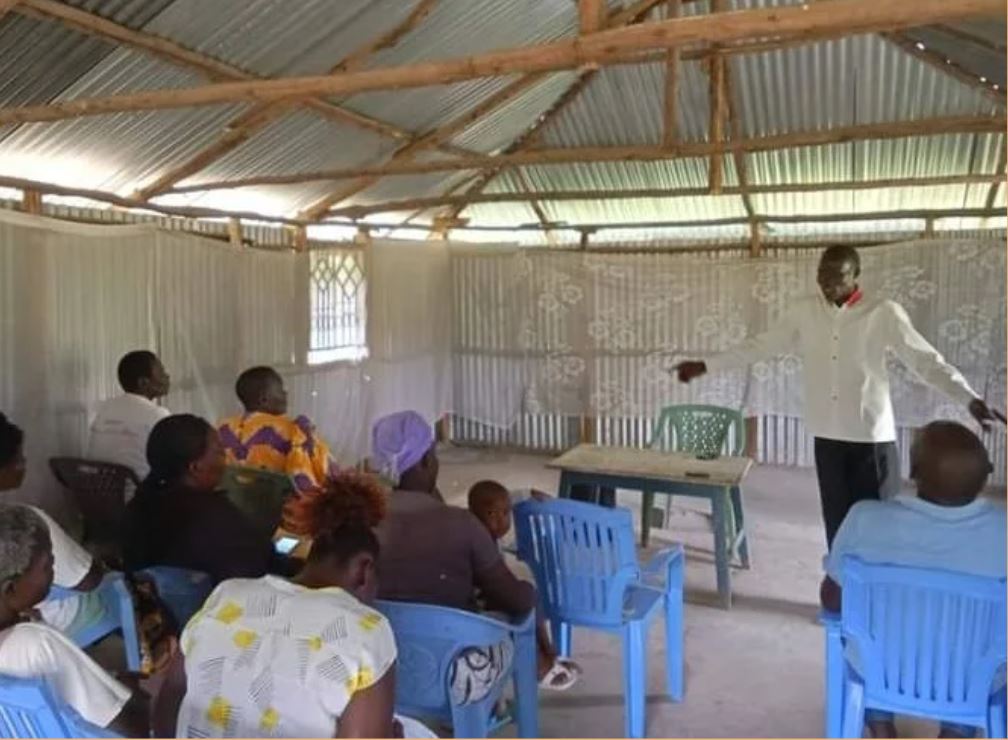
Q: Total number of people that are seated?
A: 9